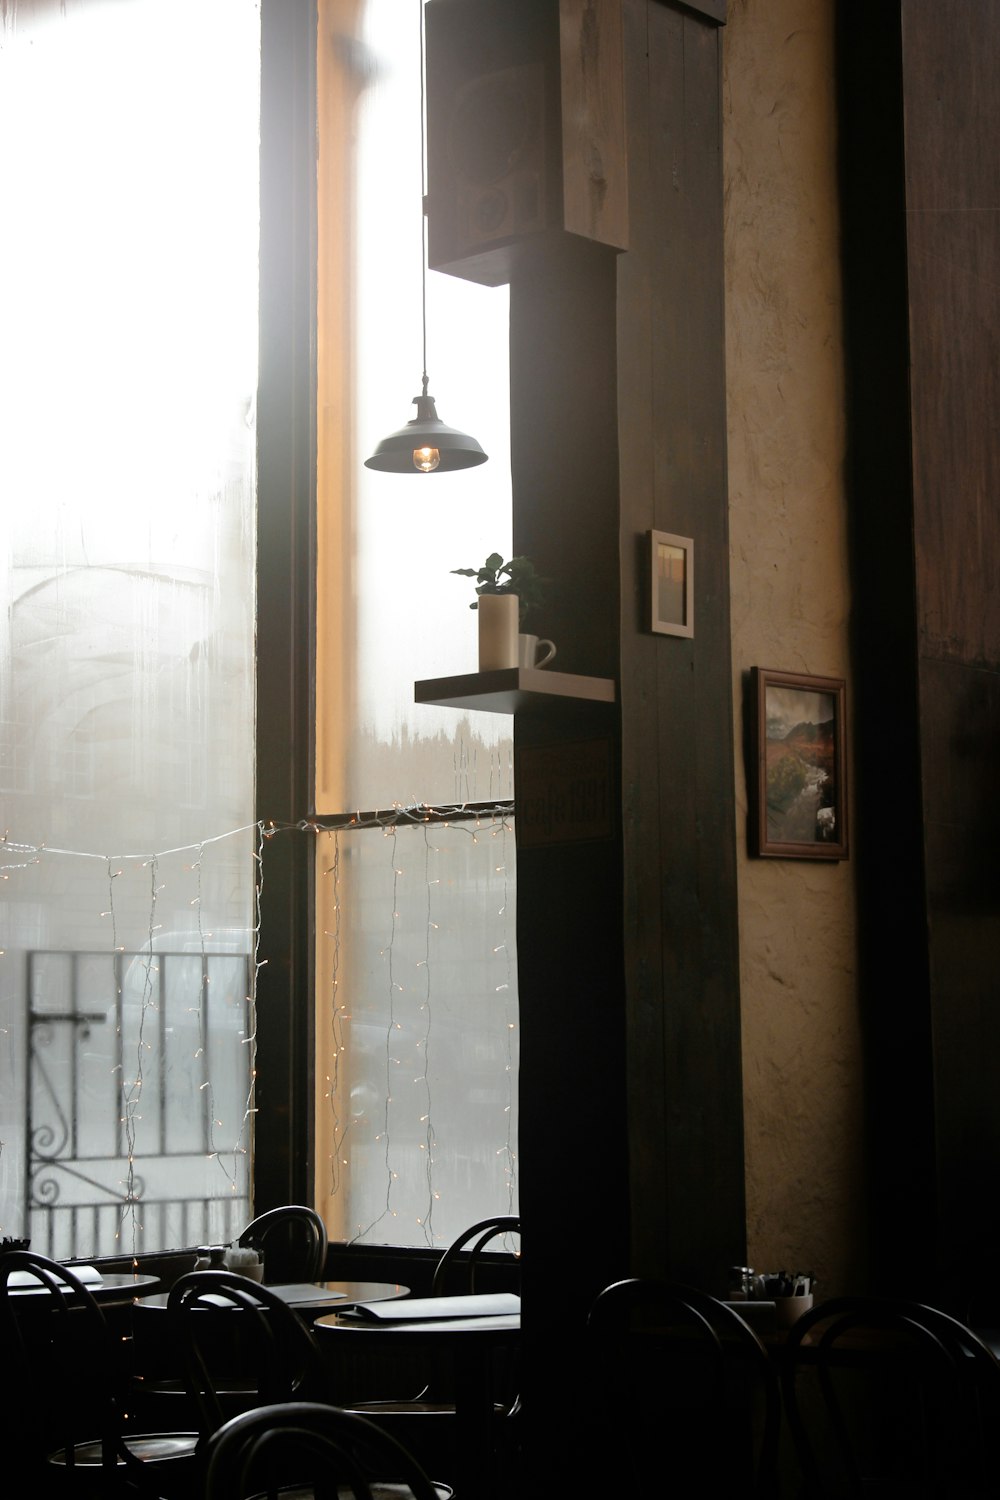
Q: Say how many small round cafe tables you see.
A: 3